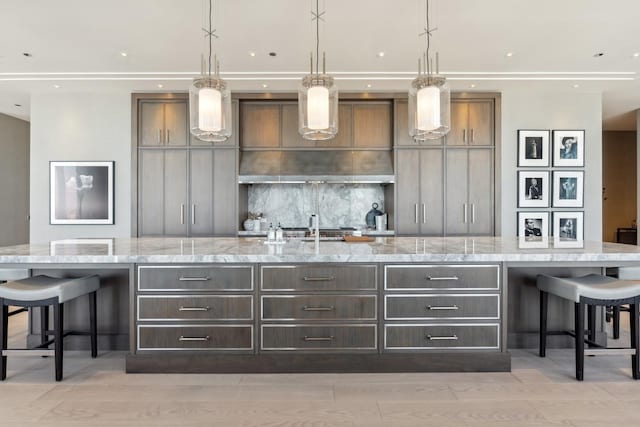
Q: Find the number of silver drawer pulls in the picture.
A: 9